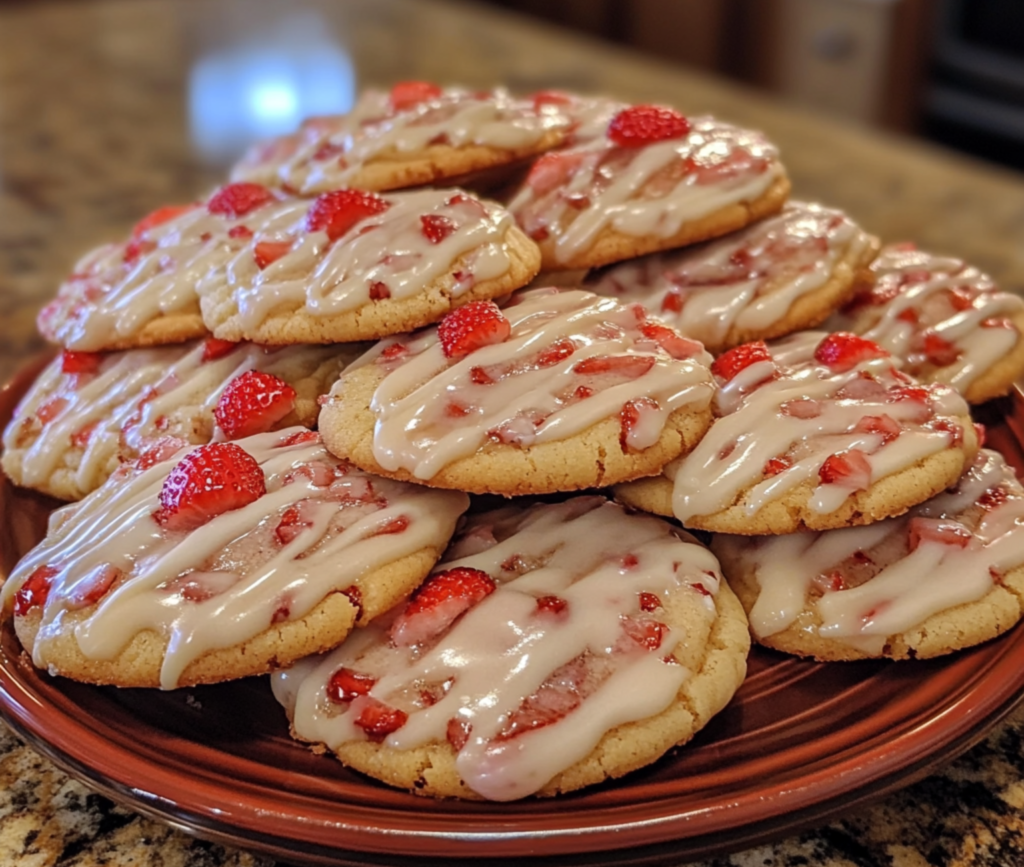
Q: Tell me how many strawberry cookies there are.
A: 12